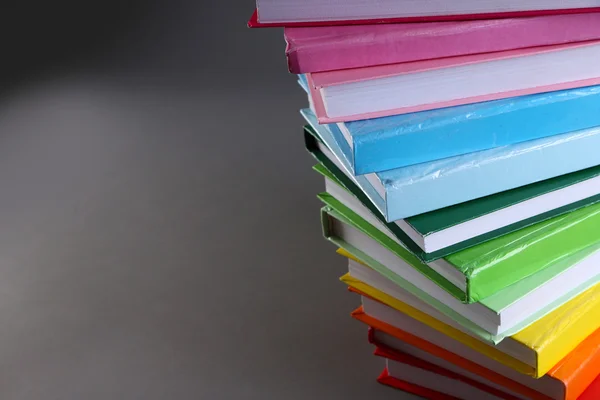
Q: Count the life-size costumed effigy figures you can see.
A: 0